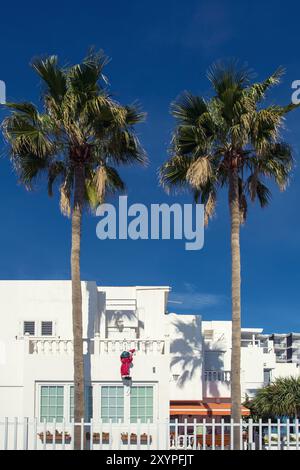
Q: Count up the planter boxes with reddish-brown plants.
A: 3